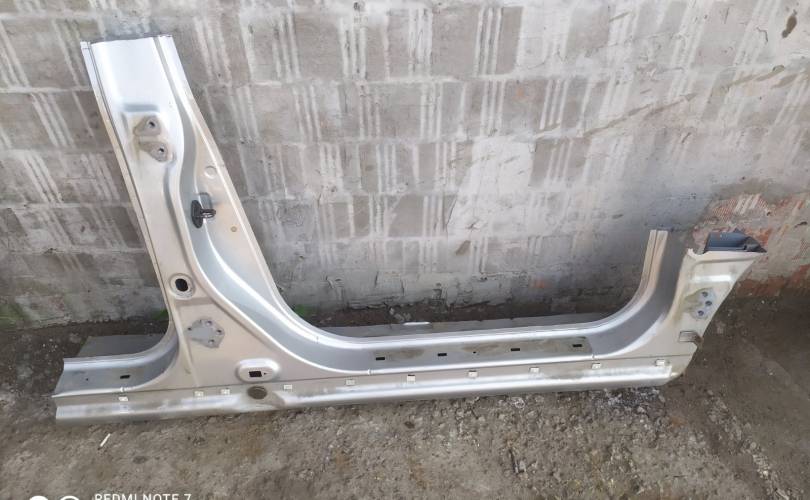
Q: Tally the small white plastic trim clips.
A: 10